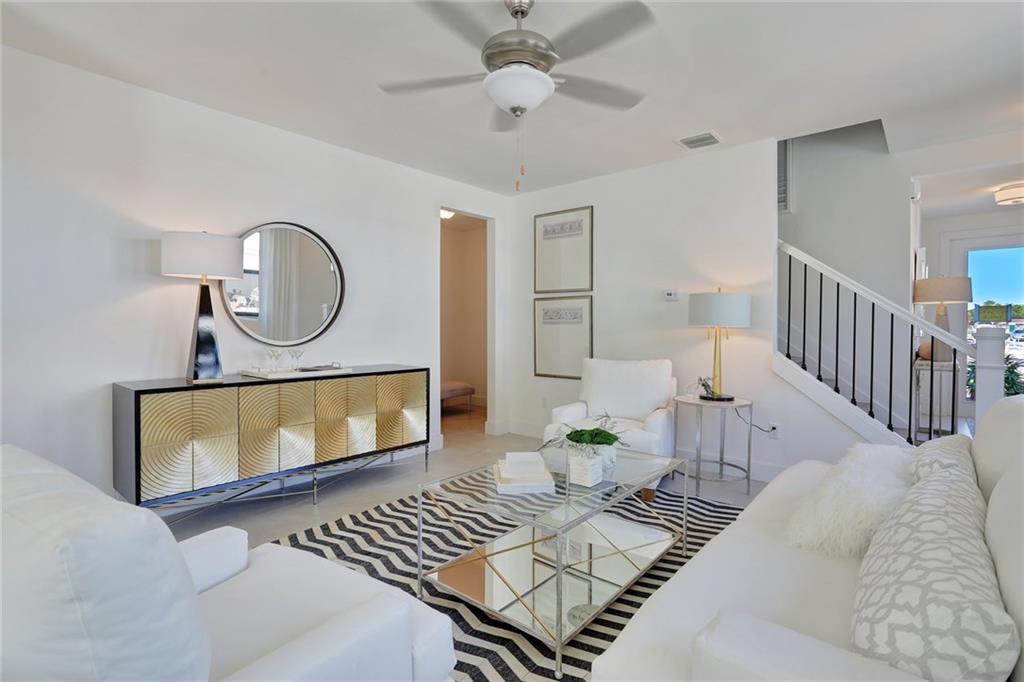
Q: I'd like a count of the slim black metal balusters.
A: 10